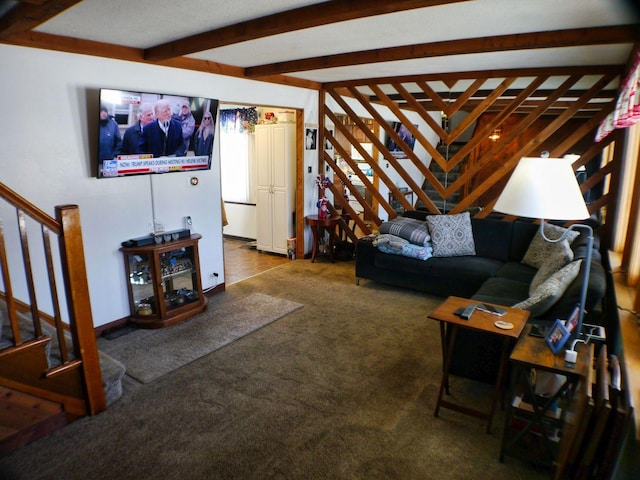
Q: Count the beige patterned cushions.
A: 4